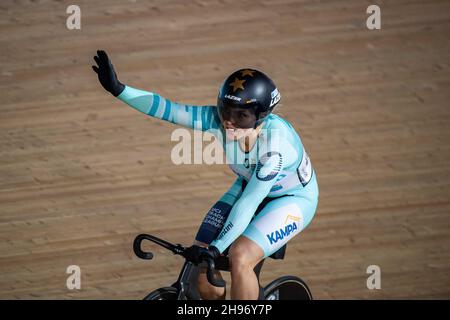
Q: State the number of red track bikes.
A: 0